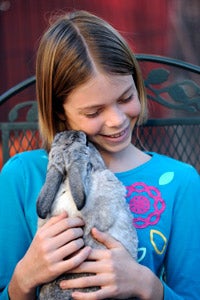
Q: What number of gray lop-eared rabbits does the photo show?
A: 1